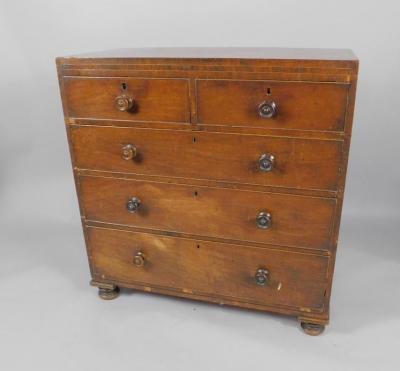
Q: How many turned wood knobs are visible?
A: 8